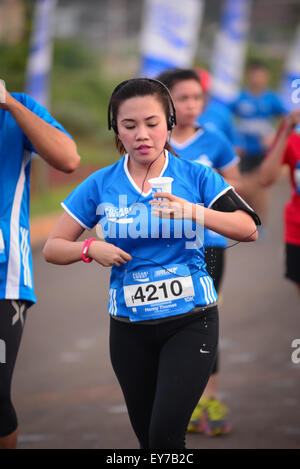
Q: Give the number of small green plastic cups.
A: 0